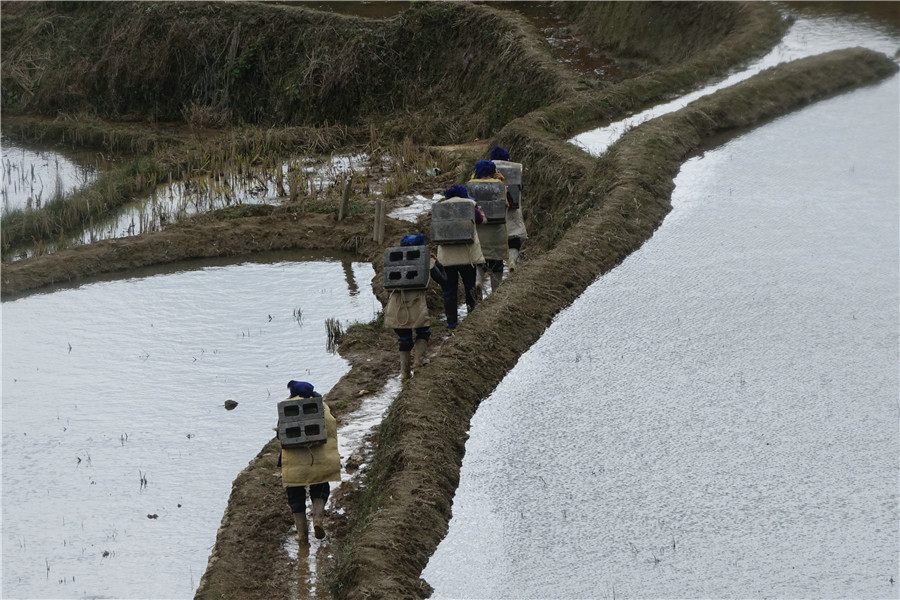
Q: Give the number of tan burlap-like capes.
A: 5